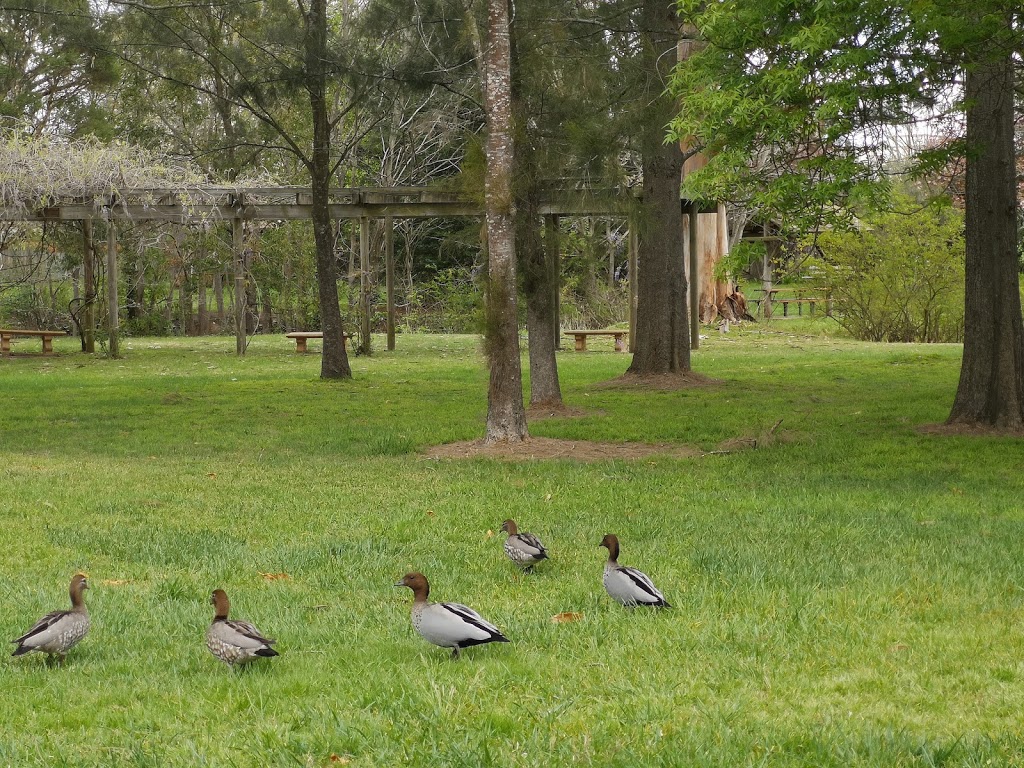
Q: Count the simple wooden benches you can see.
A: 3